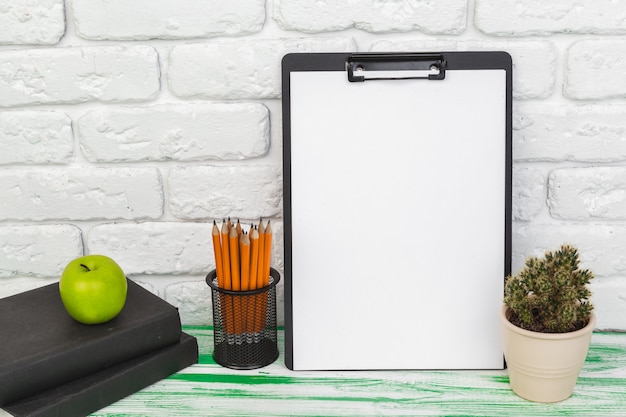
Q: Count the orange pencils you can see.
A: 11